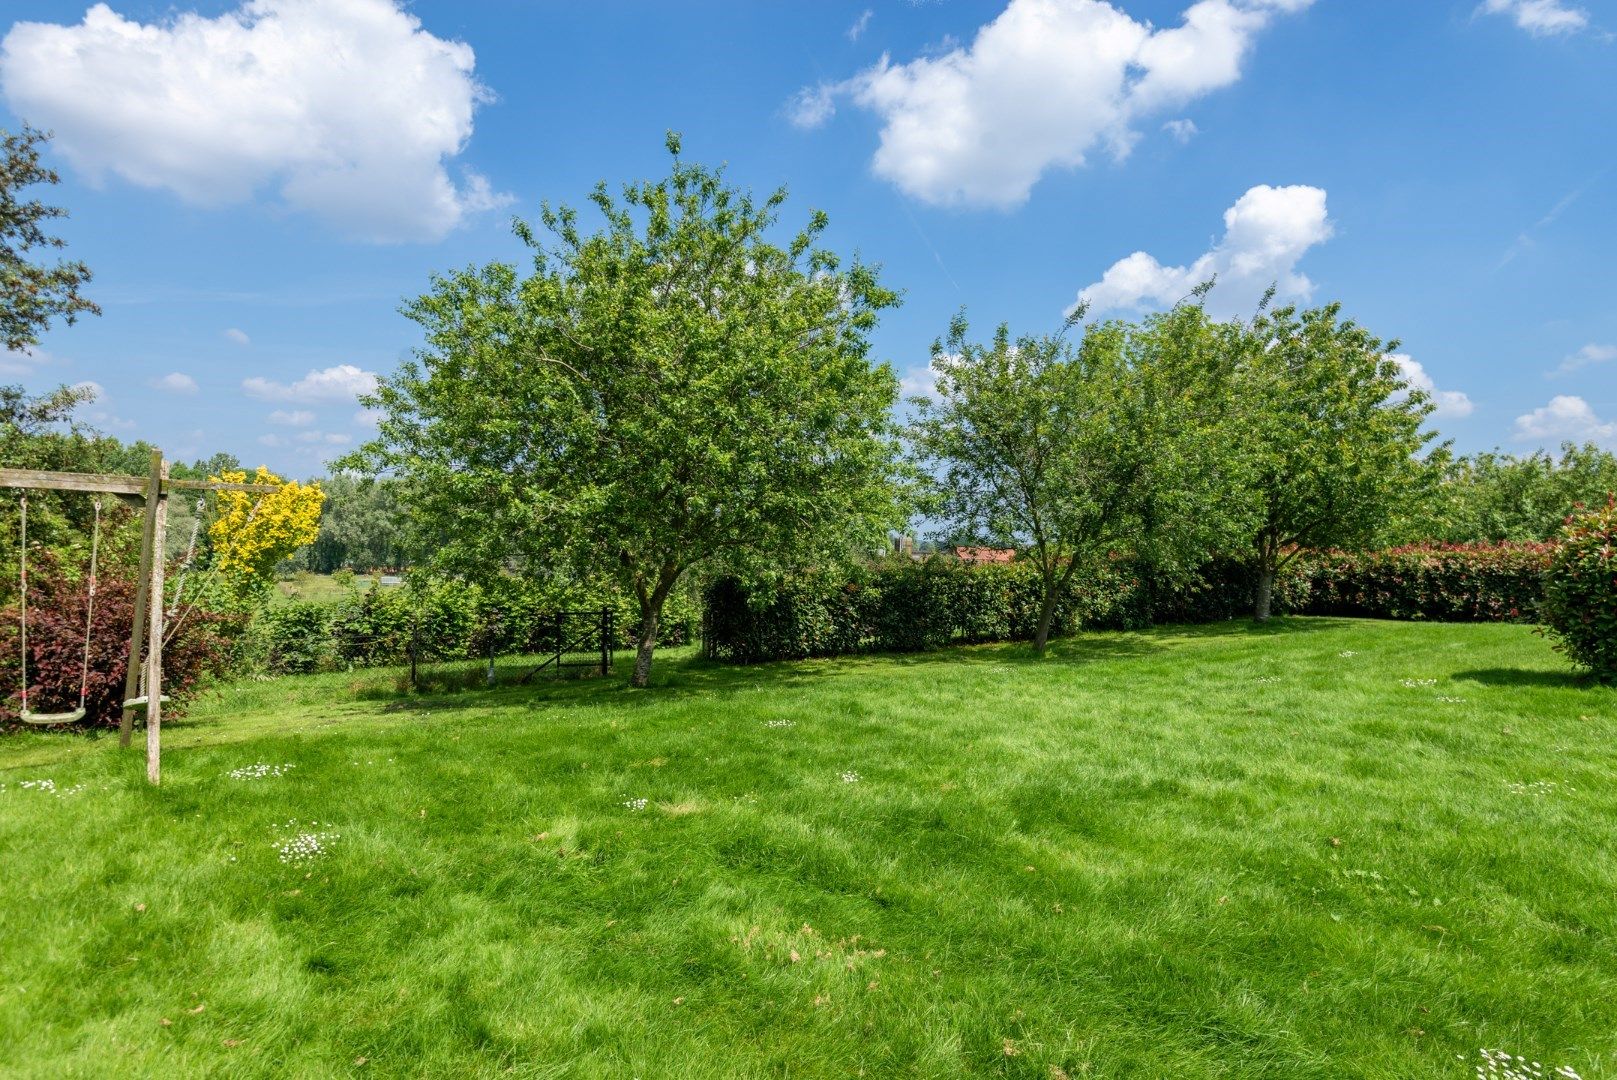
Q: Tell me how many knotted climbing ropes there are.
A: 1